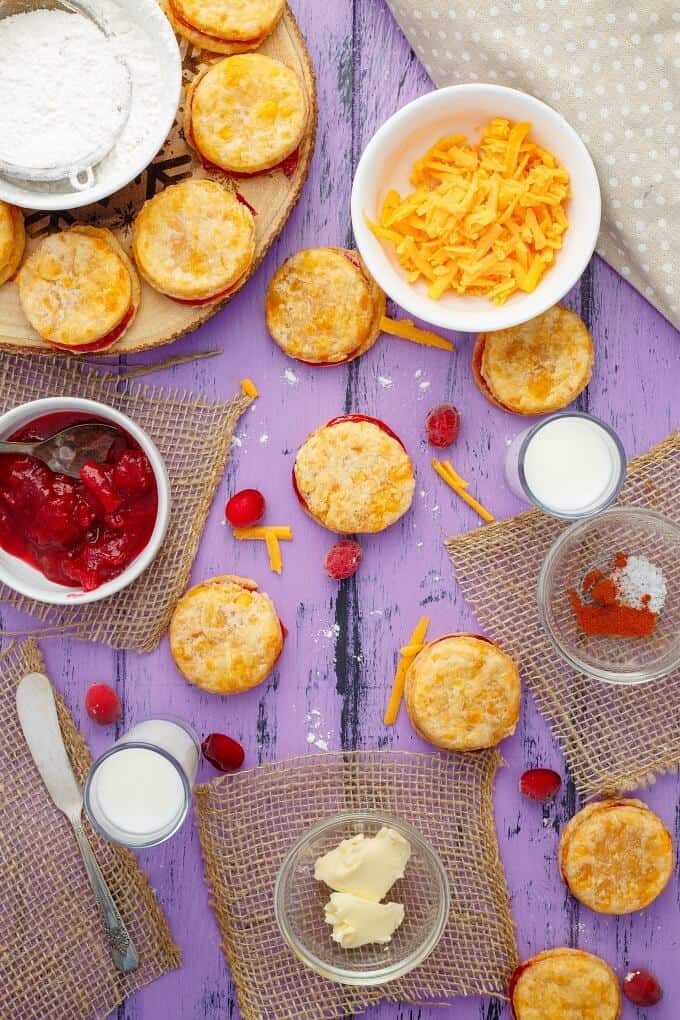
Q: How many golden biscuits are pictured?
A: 12